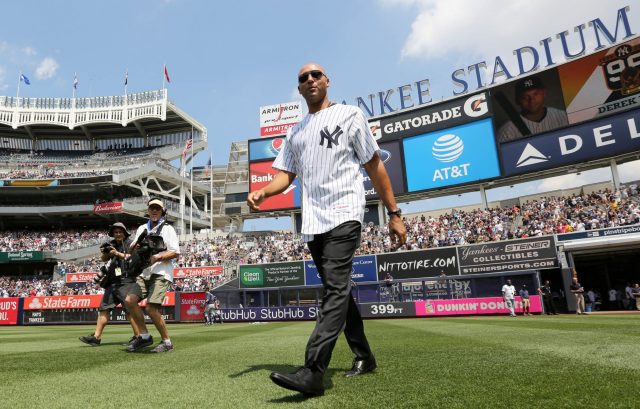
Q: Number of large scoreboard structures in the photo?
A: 1